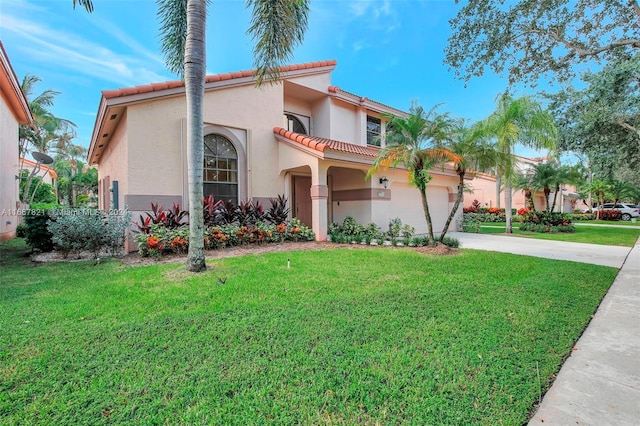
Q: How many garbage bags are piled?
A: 0